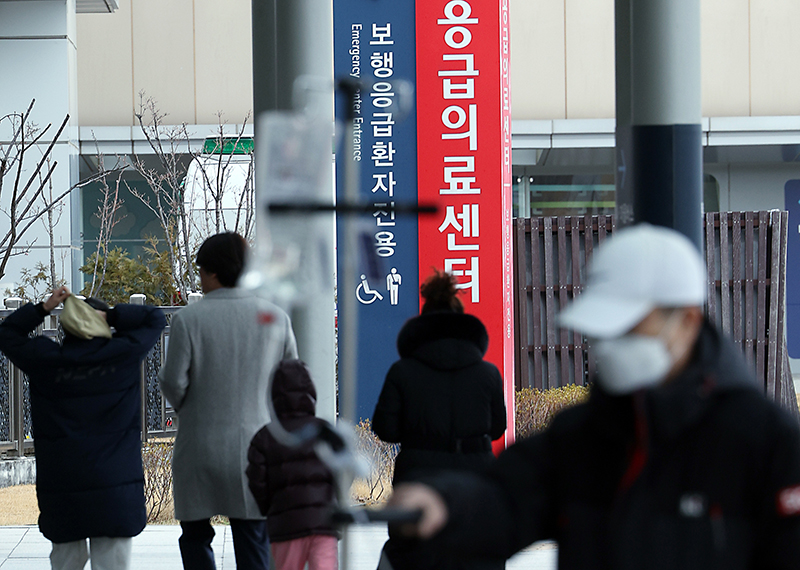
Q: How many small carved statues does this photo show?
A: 0